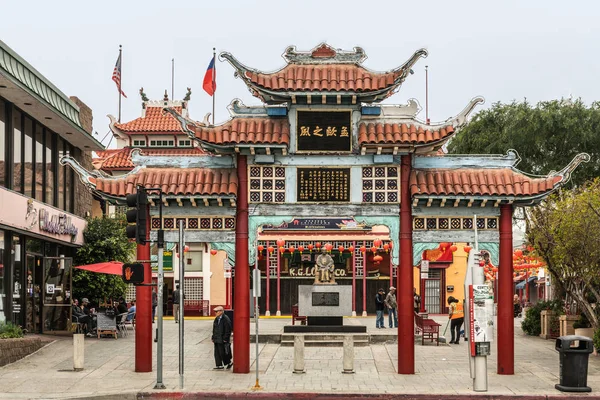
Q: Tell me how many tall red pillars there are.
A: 4